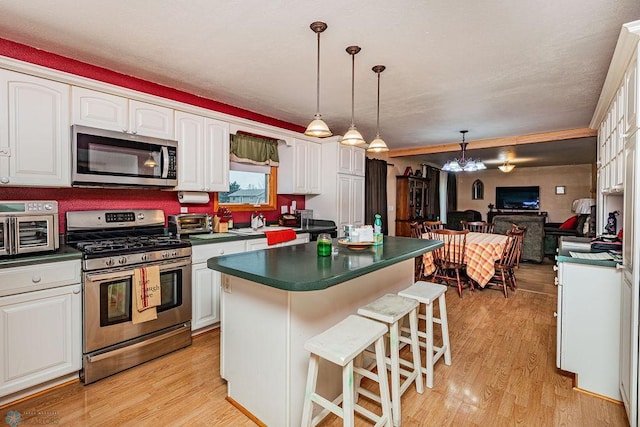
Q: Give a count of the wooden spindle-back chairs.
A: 6